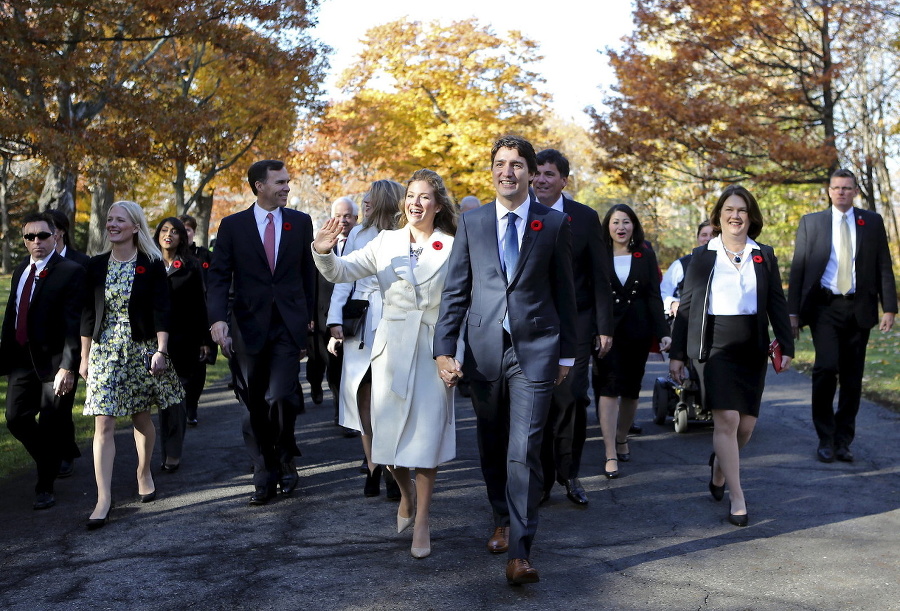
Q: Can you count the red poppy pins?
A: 11